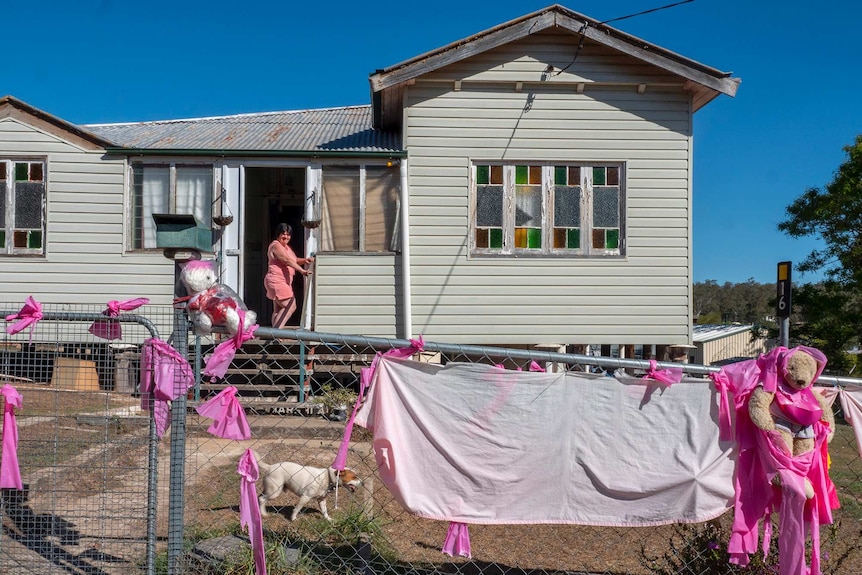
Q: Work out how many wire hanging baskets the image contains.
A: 2